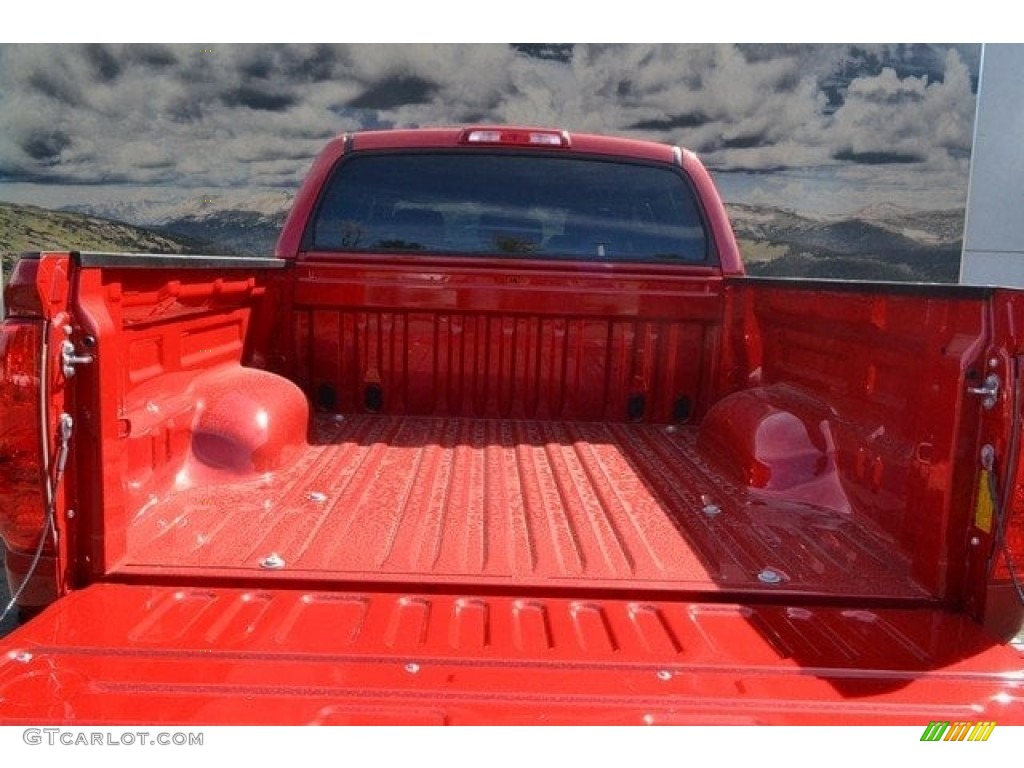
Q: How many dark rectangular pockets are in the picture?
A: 4